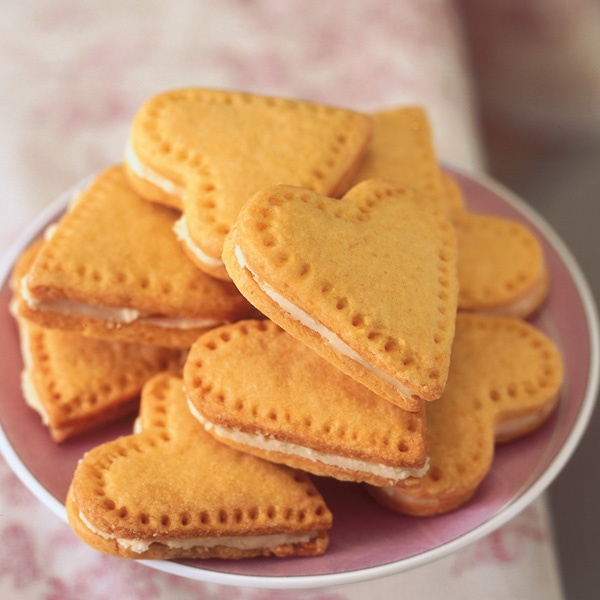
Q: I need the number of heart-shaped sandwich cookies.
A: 9